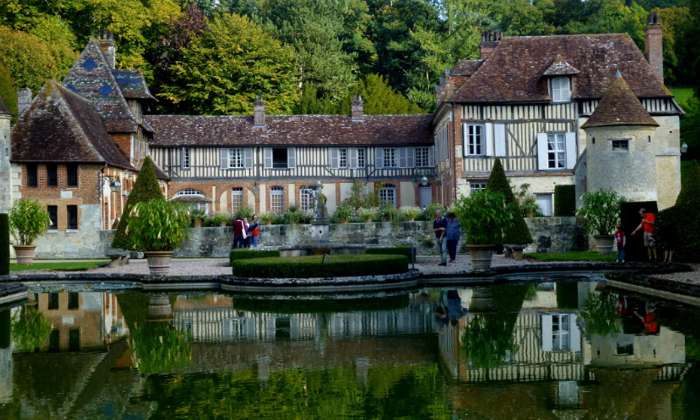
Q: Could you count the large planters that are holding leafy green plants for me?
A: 4